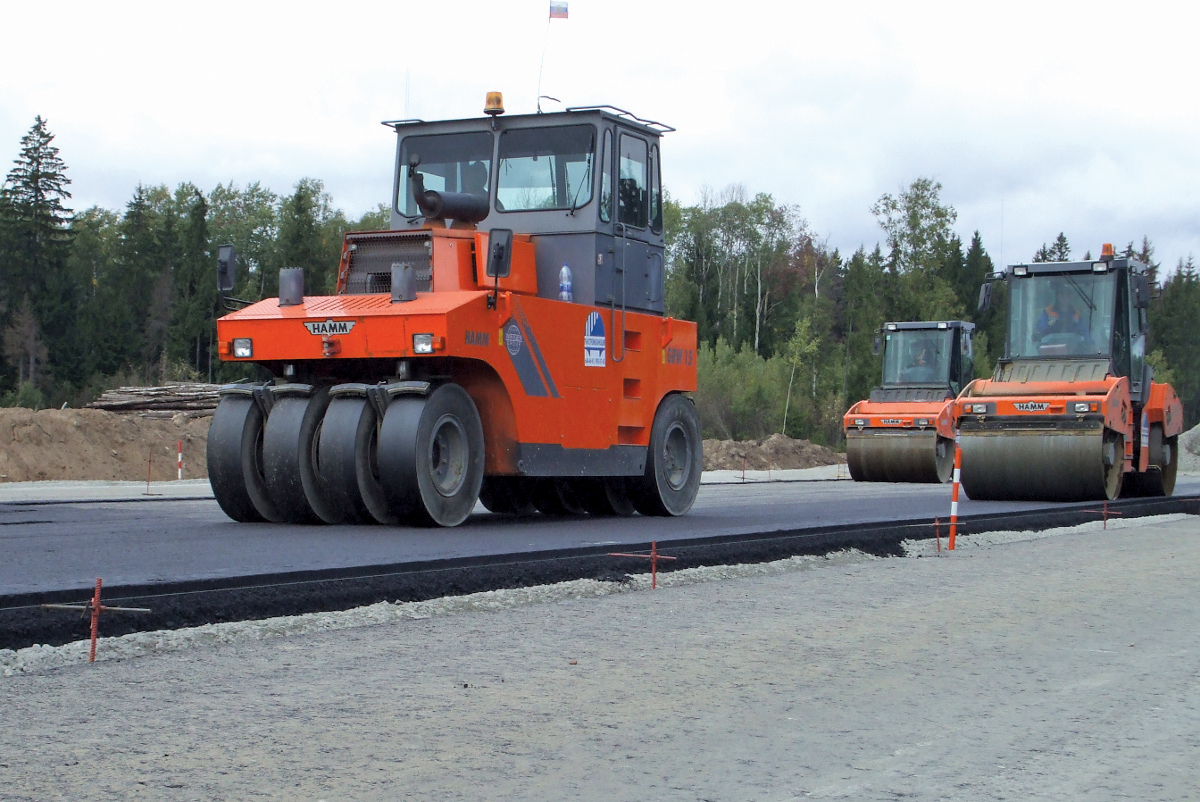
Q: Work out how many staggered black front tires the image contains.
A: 4